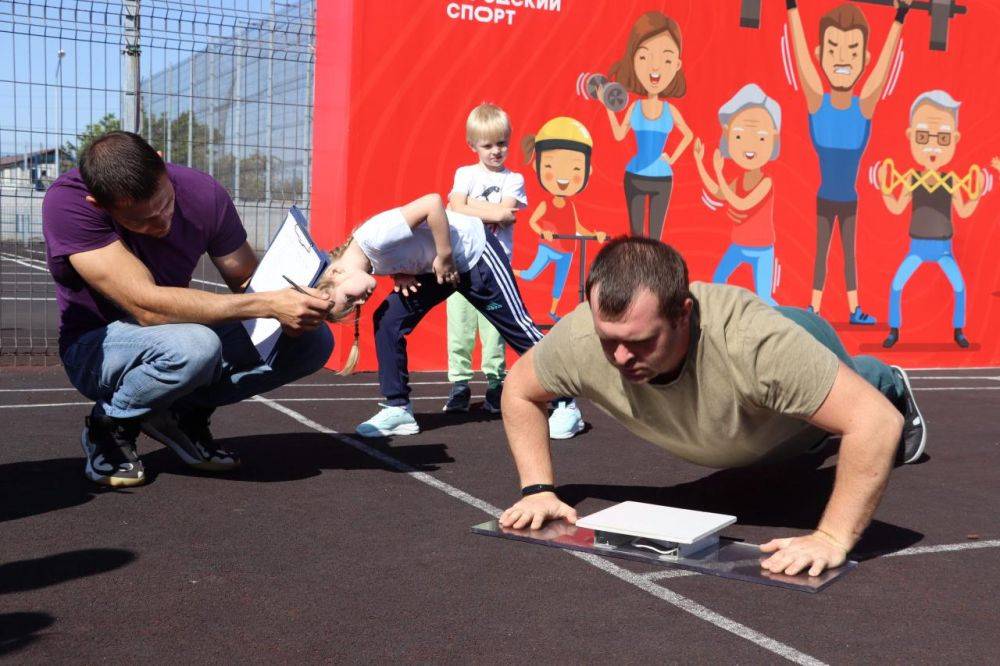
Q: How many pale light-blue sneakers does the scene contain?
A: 2